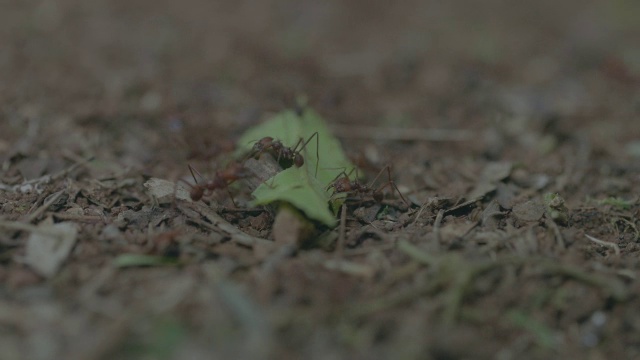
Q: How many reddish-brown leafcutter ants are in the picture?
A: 3